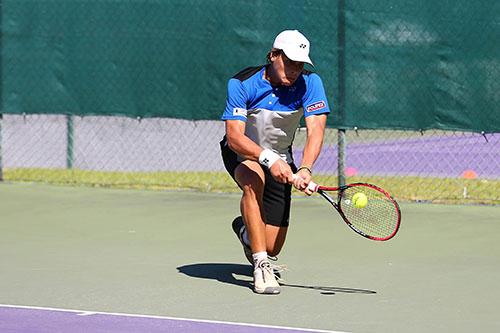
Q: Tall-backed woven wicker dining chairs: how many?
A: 0